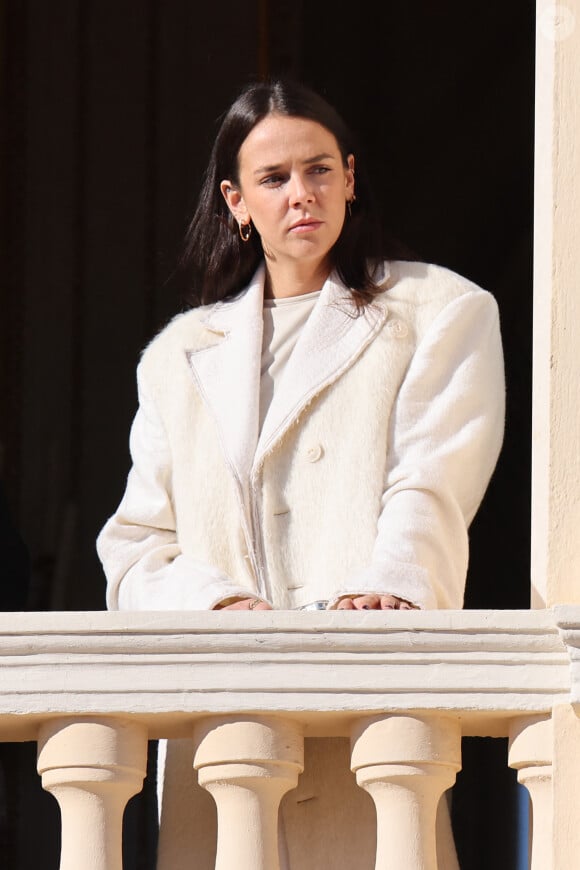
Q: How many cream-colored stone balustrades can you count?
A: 4